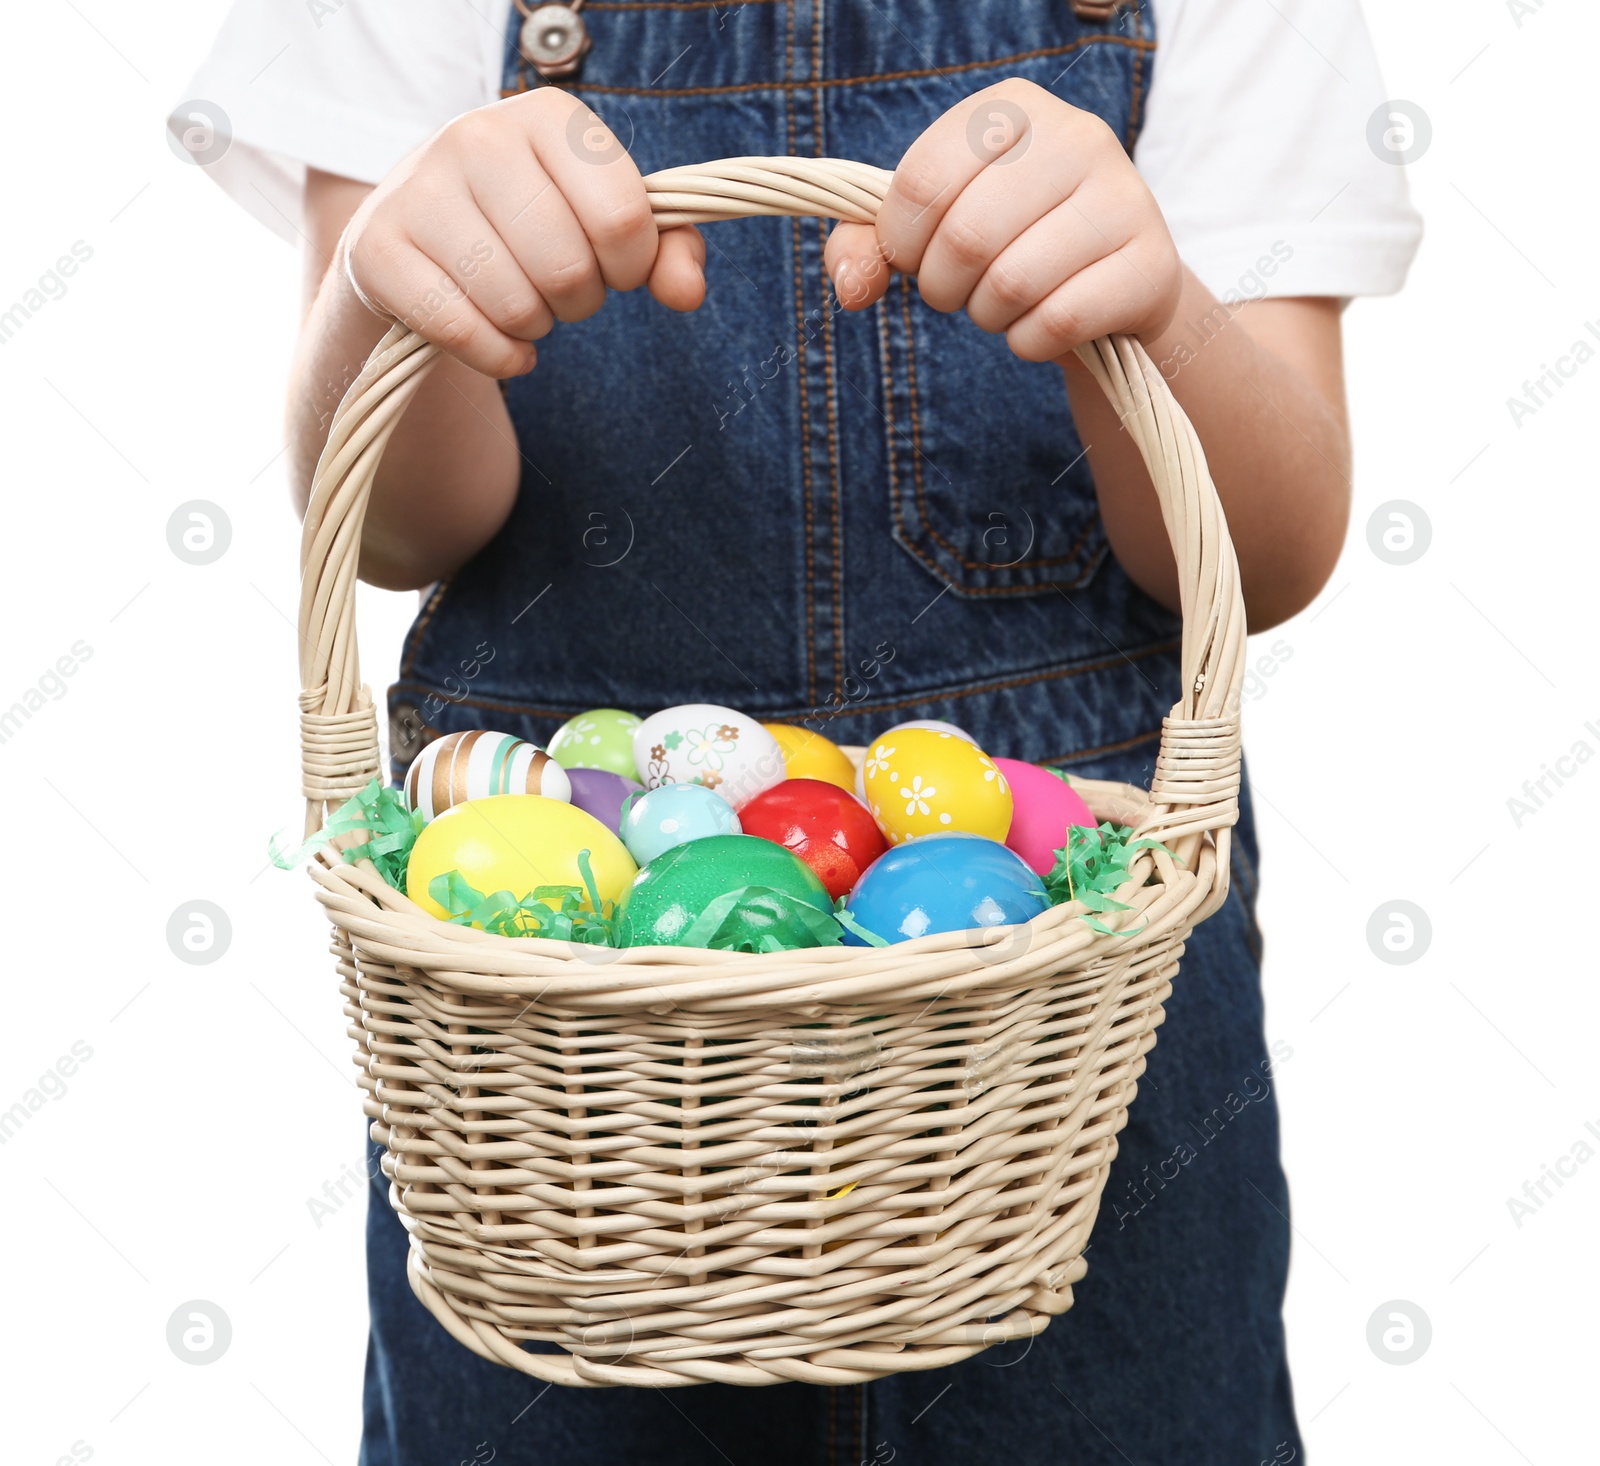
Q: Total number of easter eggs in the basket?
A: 13